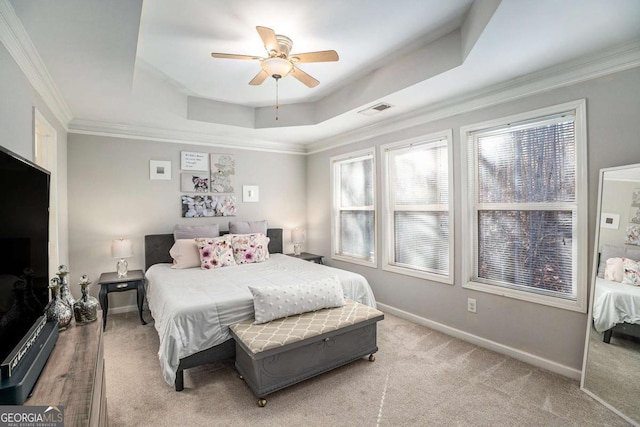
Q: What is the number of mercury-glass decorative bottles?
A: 3